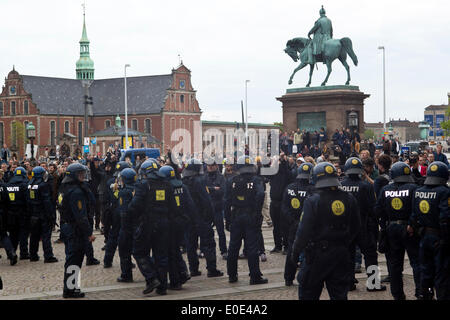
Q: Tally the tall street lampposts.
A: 3